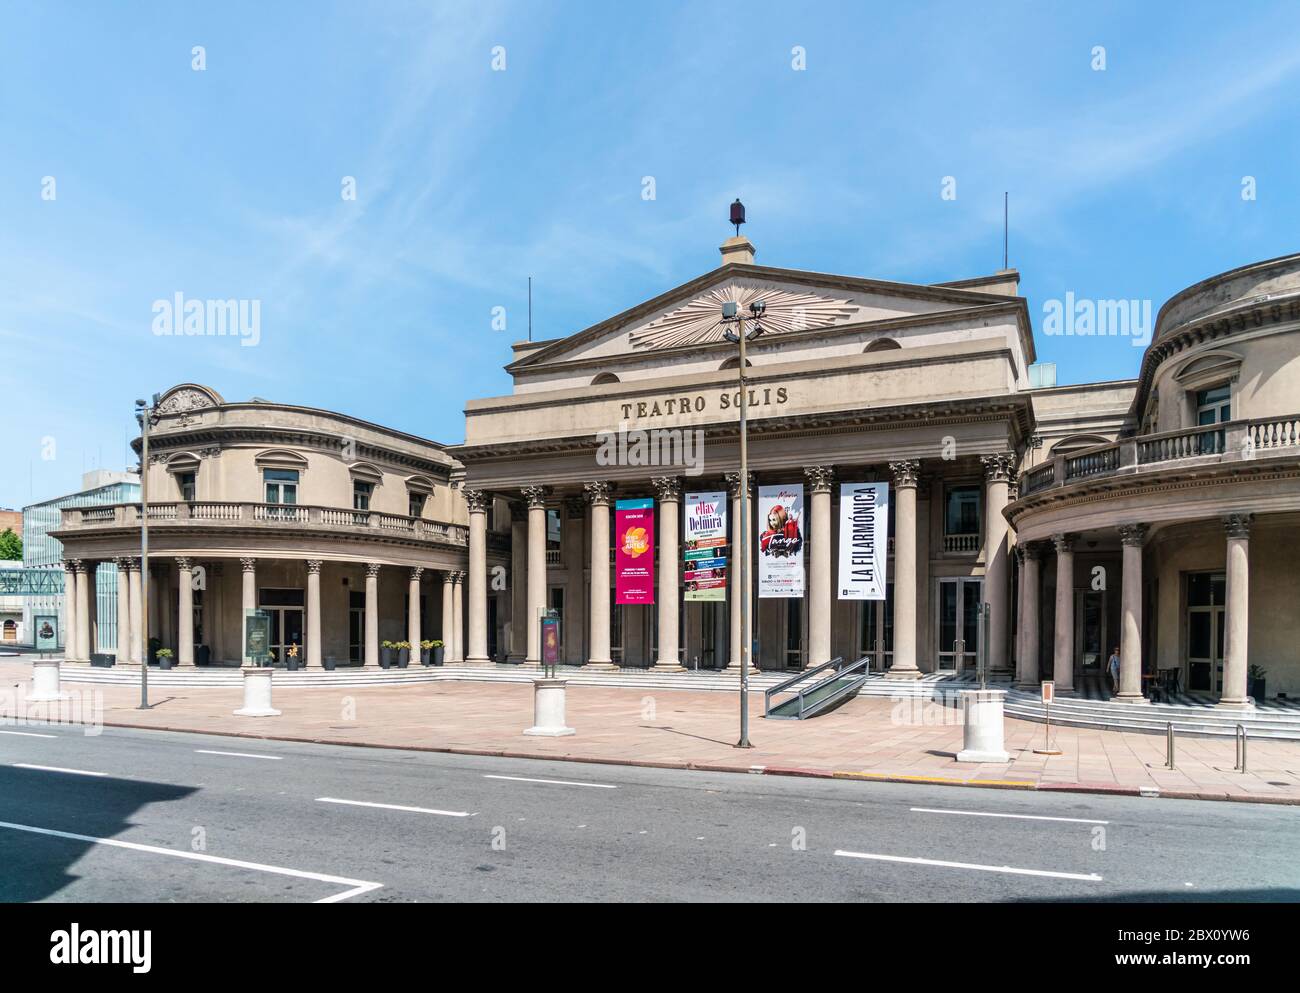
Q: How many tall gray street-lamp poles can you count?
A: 2